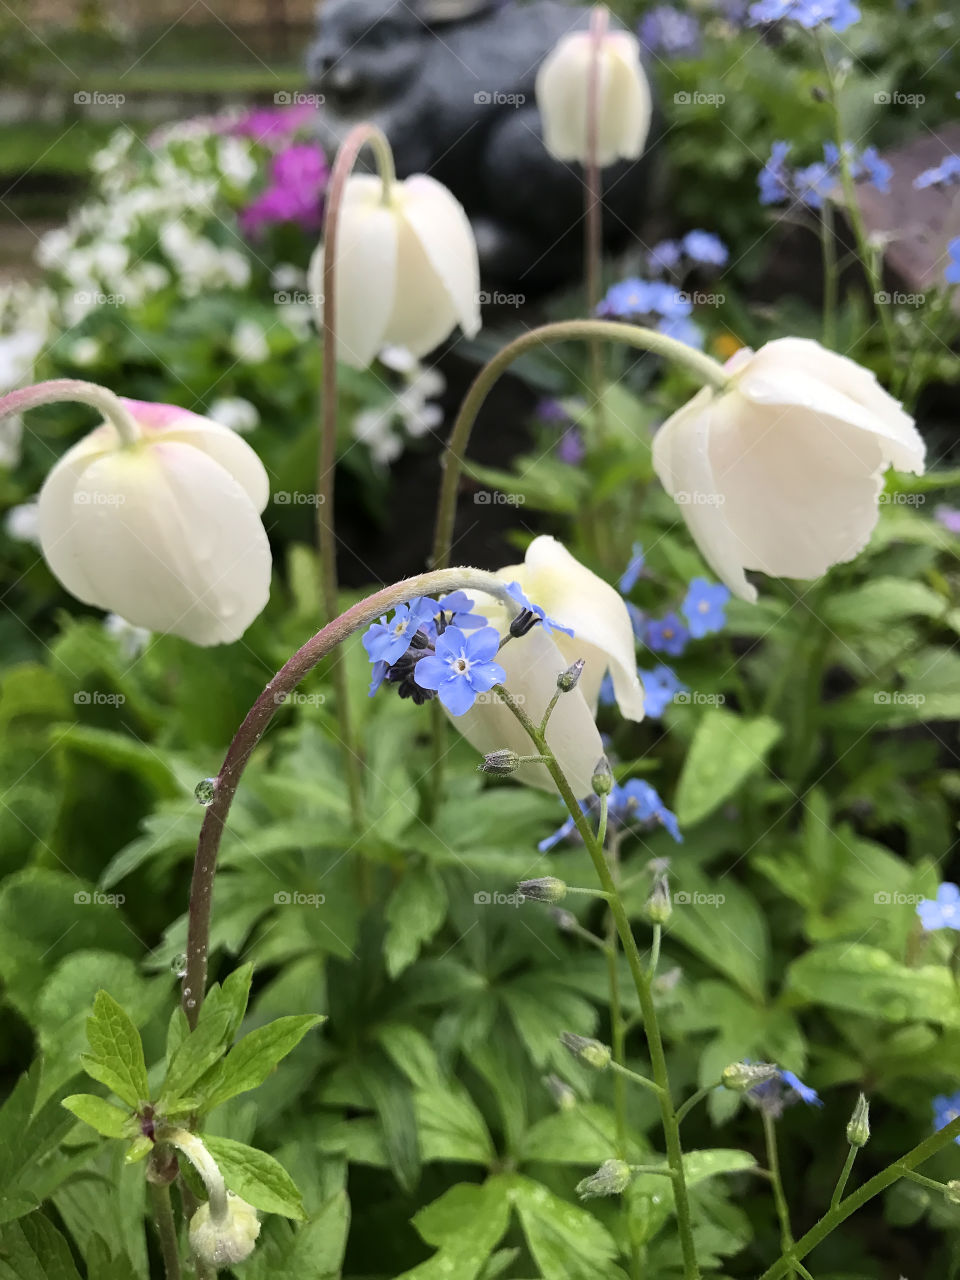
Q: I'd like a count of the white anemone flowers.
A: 5